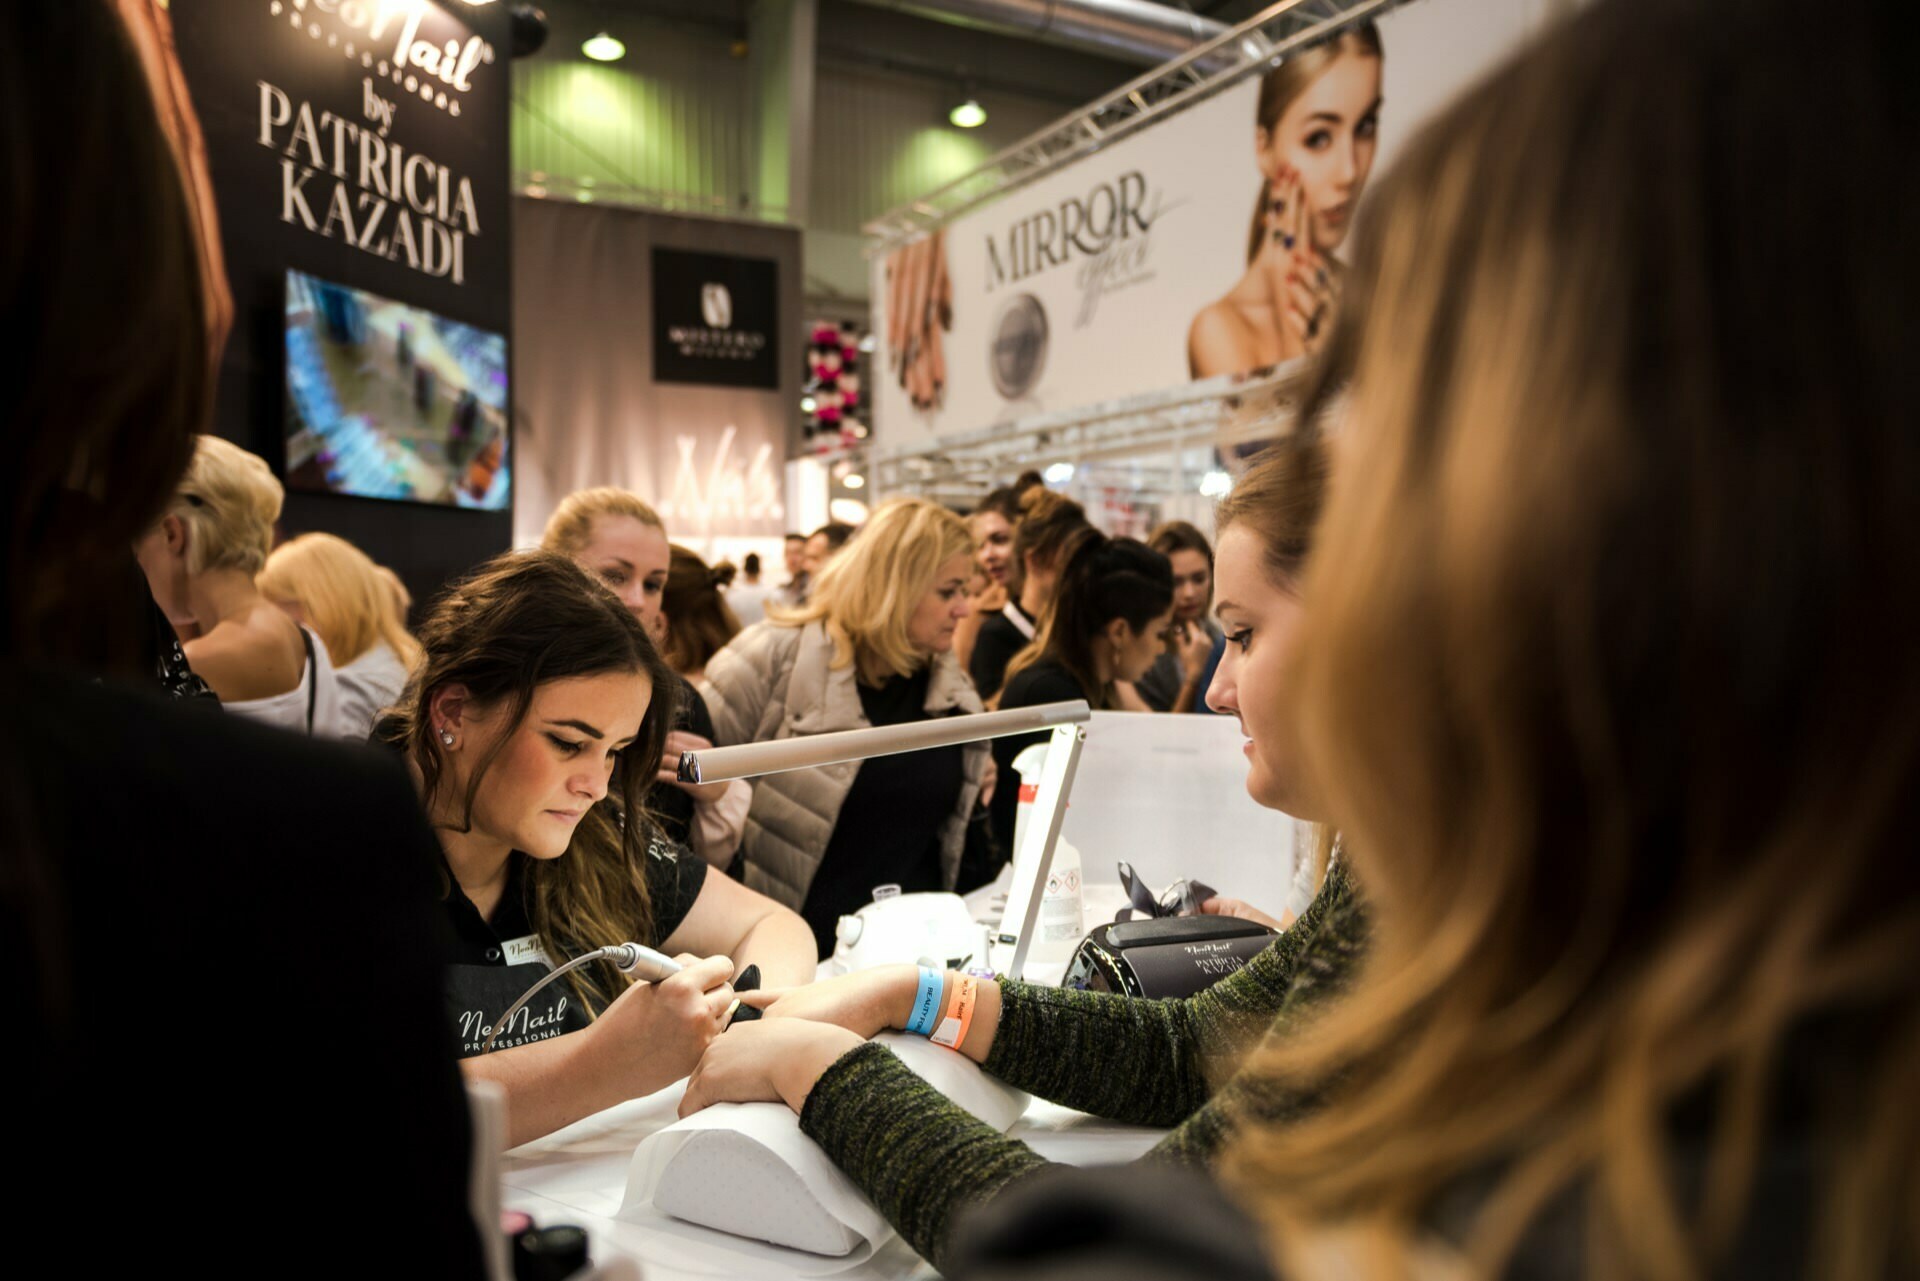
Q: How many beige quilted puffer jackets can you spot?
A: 1